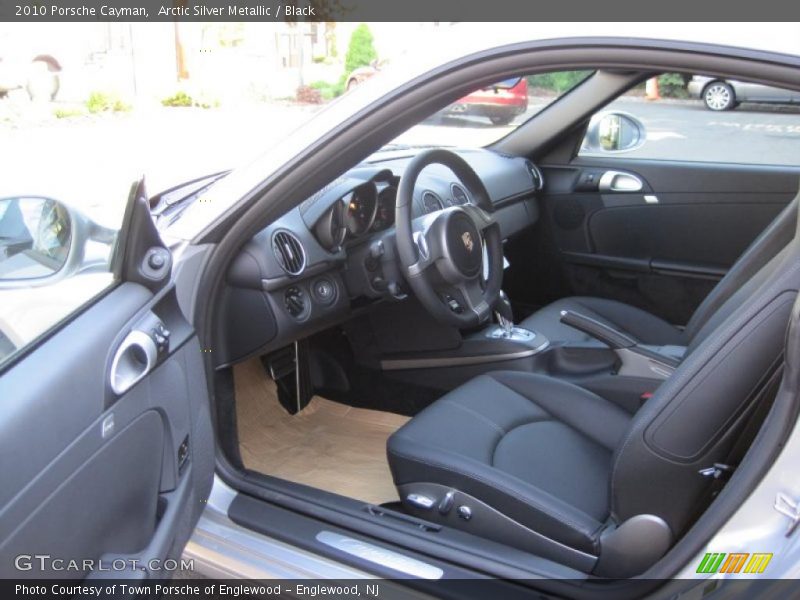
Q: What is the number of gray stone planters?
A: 0